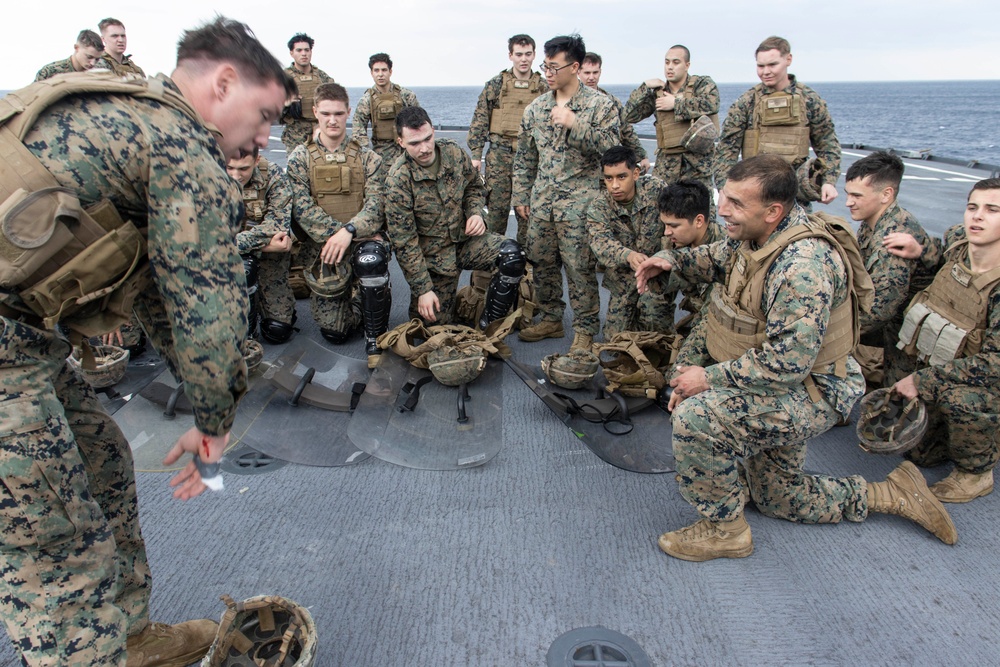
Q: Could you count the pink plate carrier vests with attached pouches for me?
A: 0